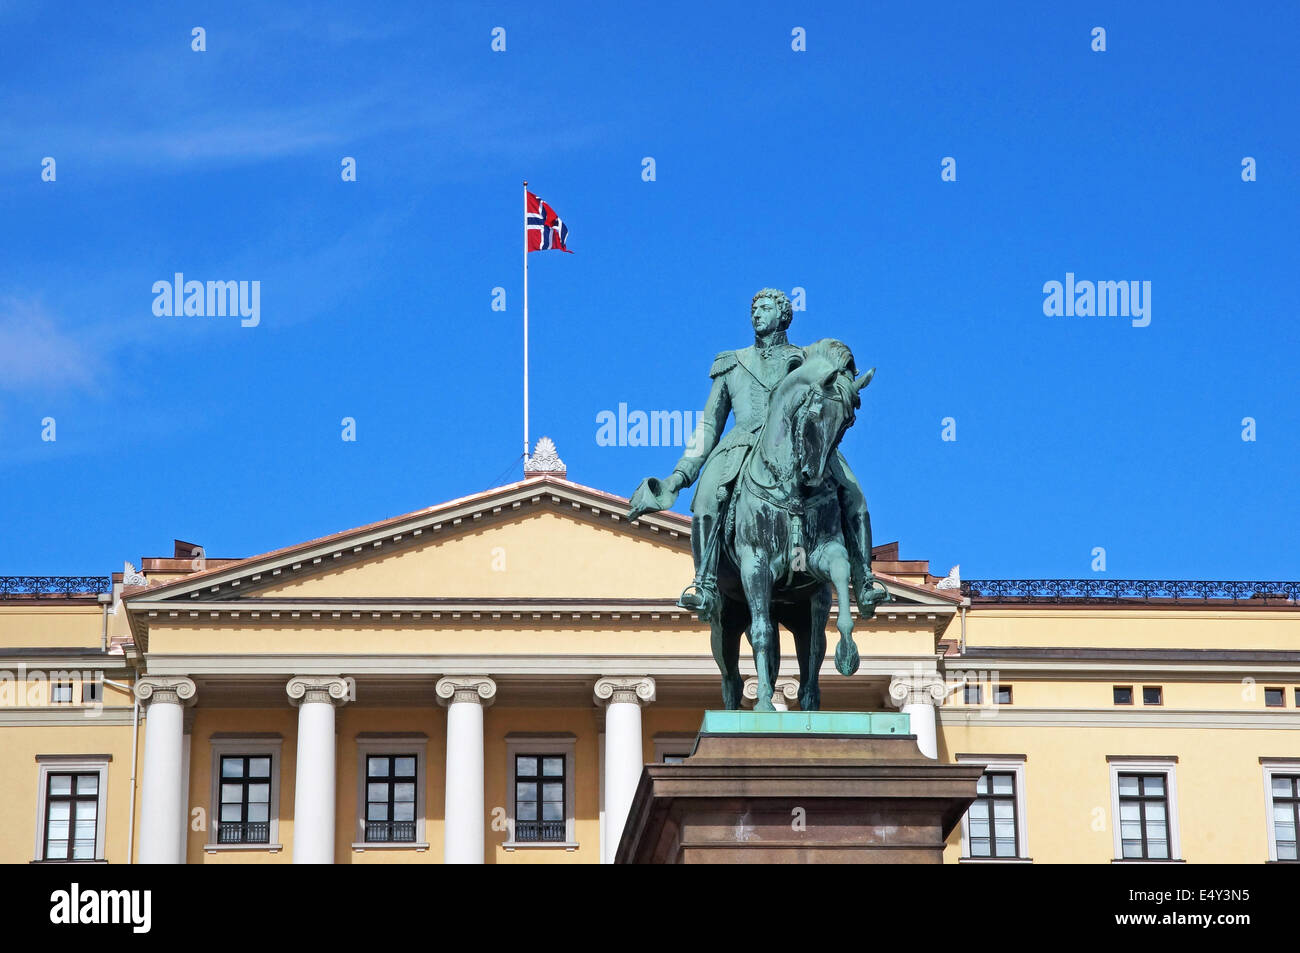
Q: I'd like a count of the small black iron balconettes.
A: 3